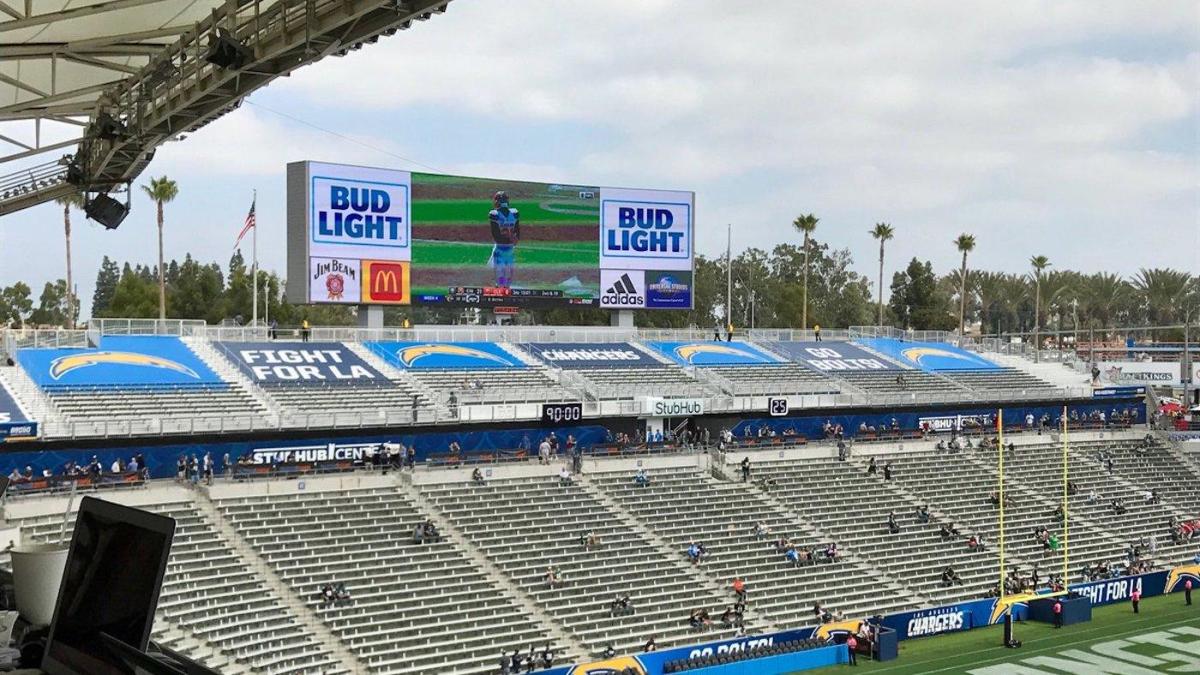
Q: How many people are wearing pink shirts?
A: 4